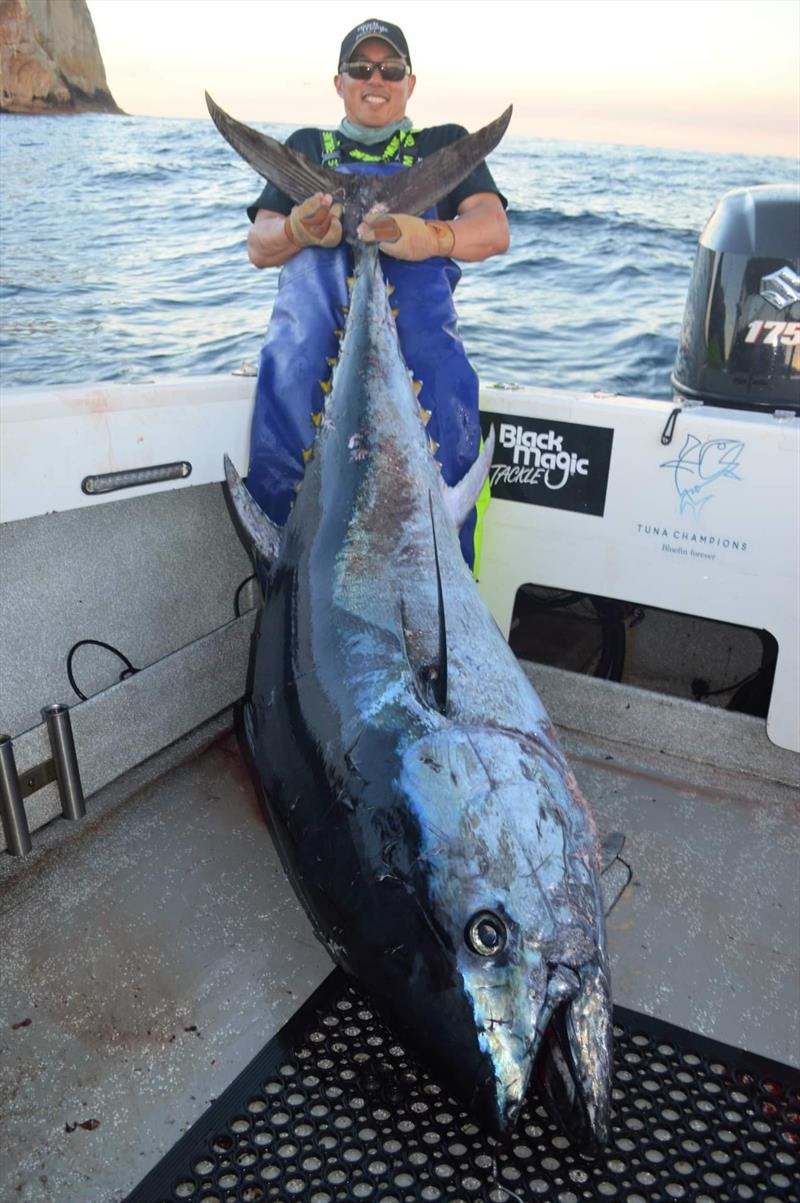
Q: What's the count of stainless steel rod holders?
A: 2